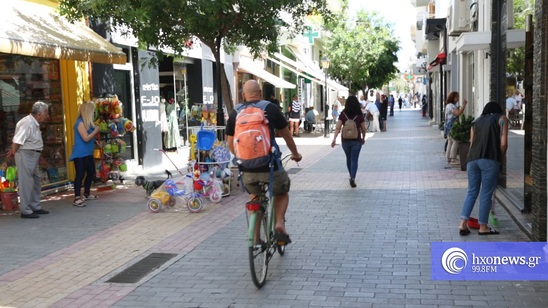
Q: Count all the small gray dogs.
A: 1